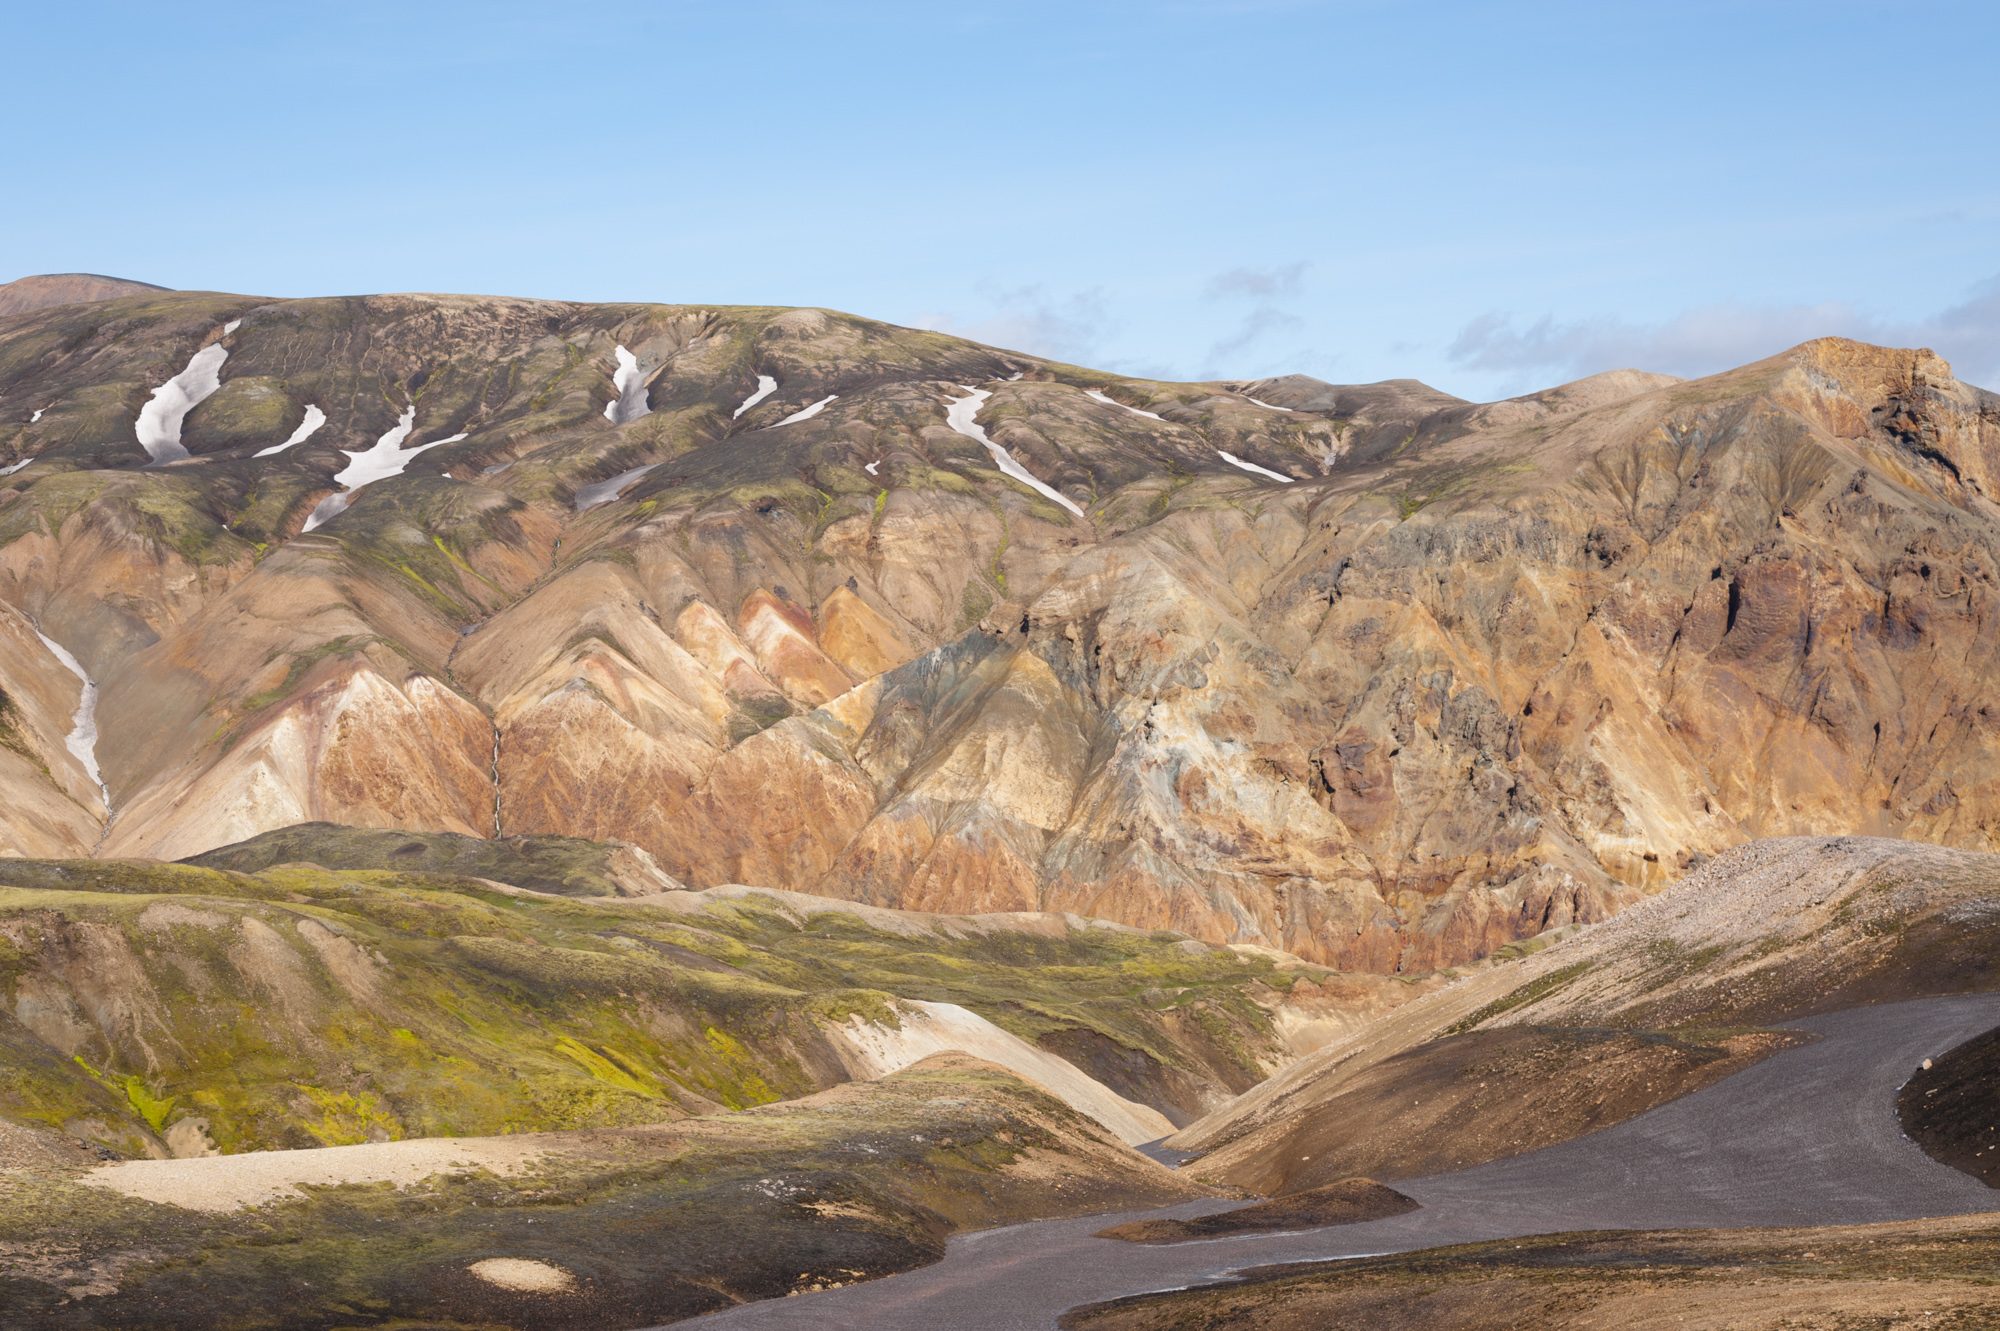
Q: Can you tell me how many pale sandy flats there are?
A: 2